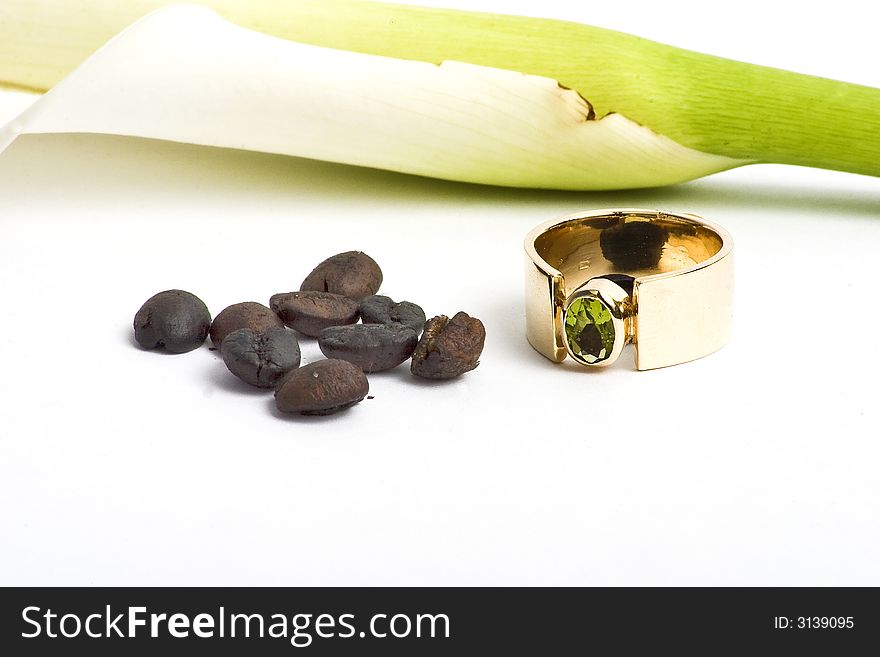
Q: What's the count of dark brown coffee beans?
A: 9